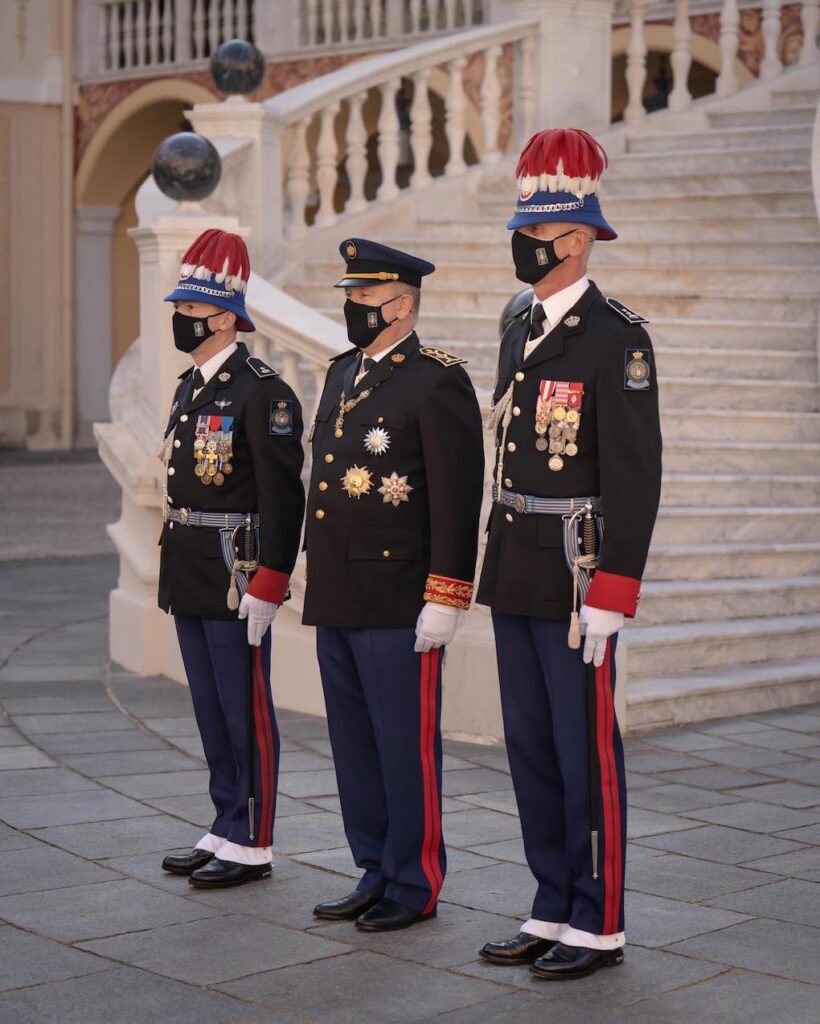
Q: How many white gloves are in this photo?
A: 3